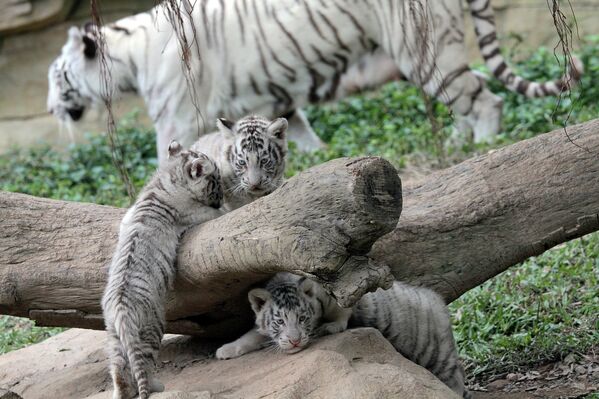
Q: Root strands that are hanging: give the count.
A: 4